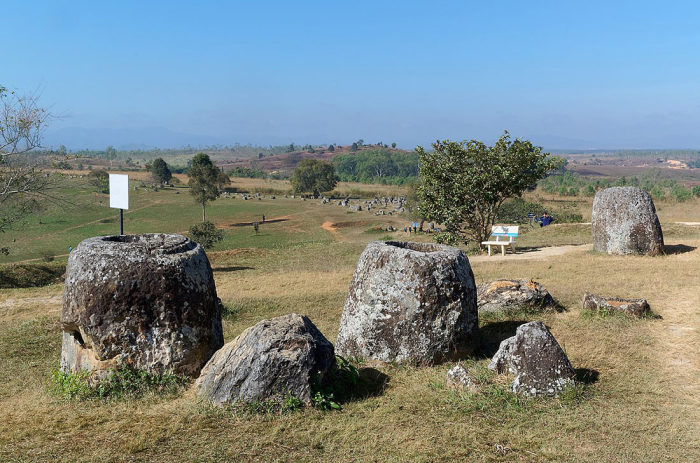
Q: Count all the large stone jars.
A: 3